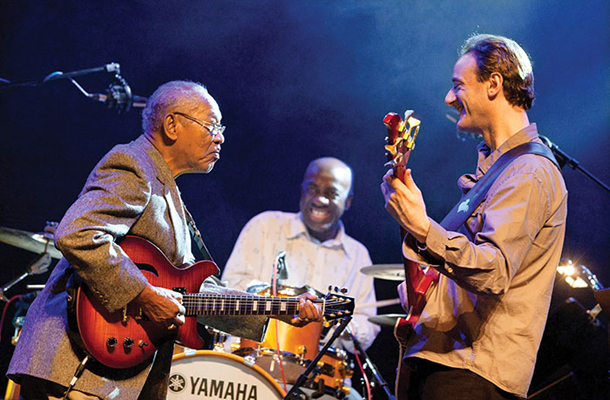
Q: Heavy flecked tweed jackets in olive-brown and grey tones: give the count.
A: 1